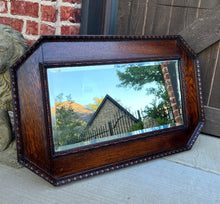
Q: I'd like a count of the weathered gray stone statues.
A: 1